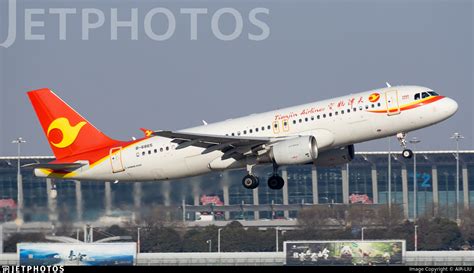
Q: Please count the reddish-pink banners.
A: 3